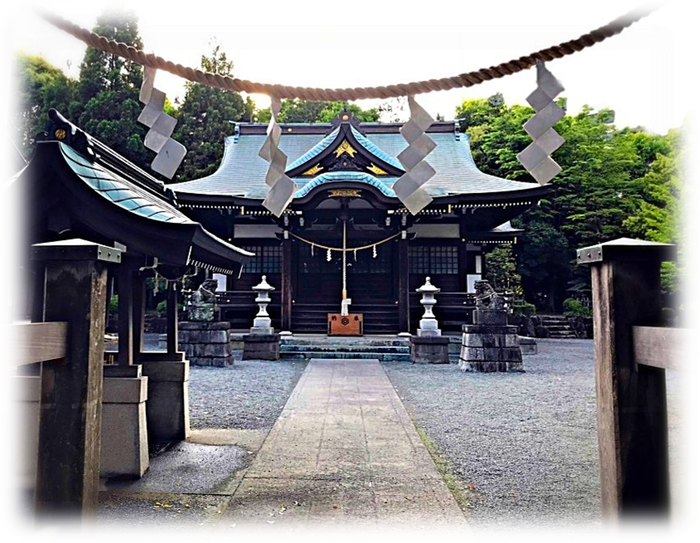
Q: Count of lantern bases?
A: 2